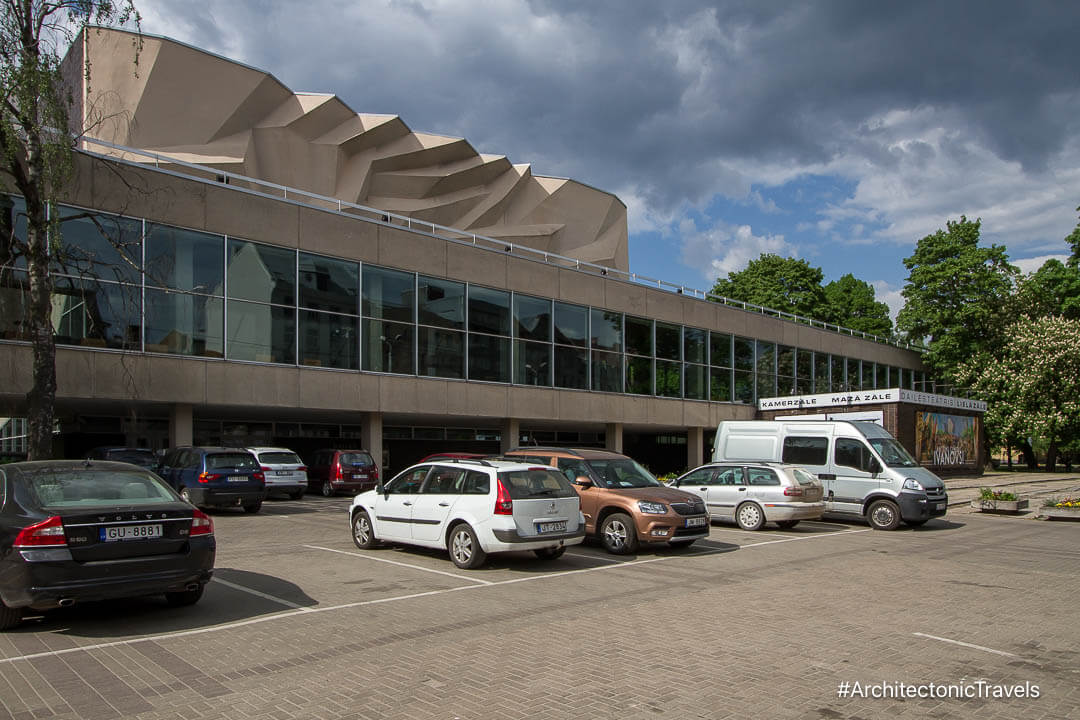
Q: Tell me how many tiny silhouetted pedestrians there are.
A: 0